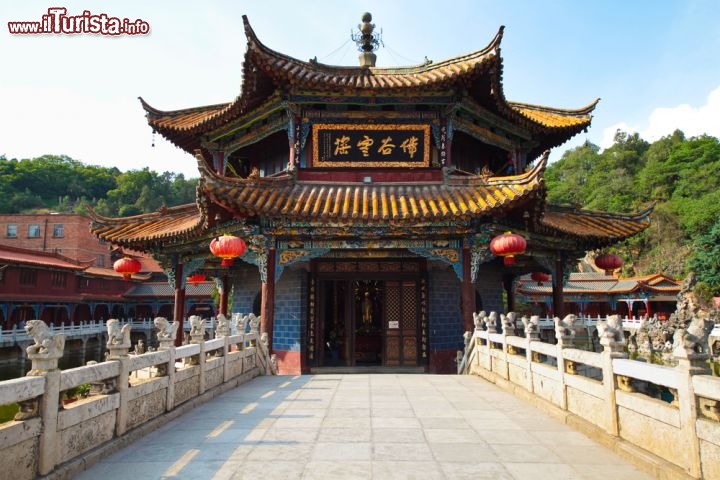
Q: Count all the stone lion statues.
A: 14